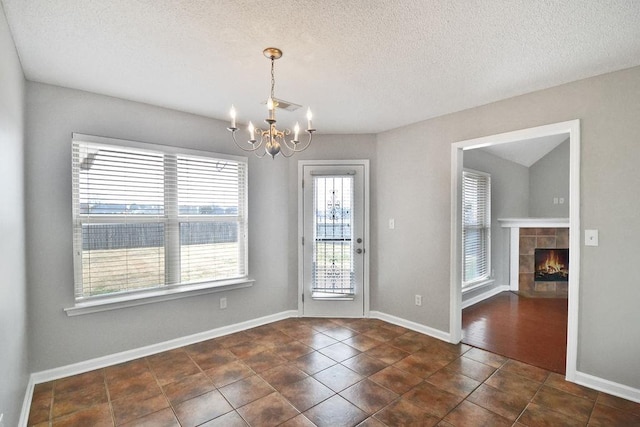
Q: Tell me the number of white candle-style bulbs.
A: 5